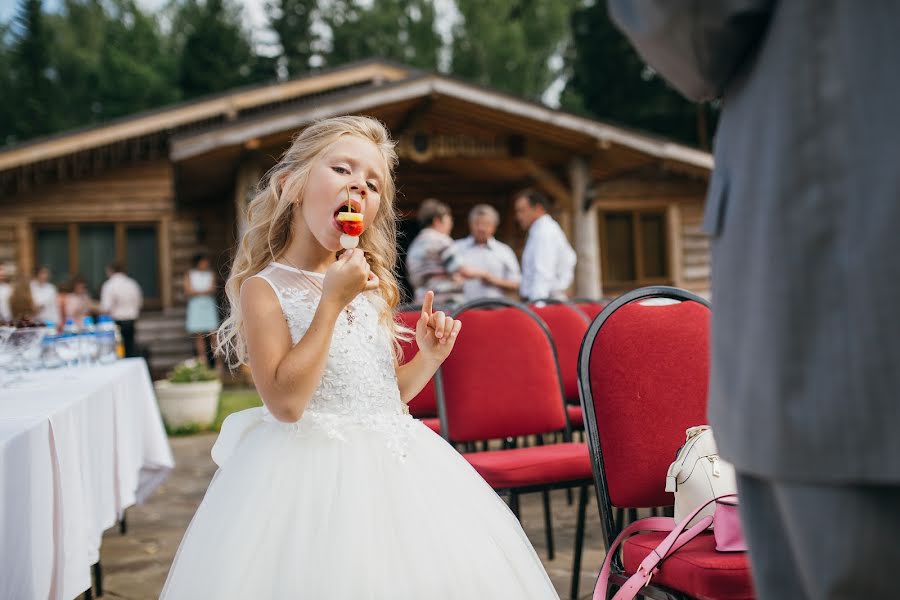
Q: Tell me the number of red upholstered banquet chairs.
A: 5